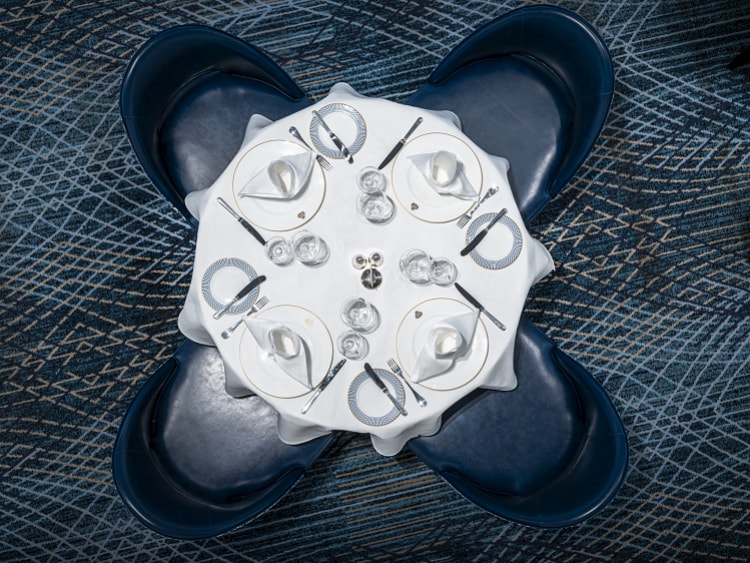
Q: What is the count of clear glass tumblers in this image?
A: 8